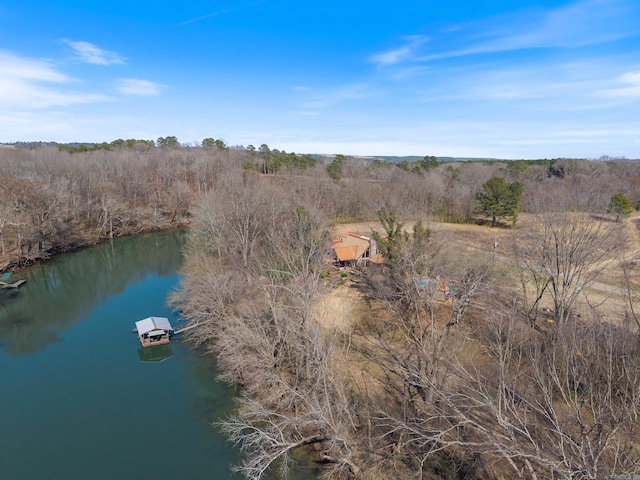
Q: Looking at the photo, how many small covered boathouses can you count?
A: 1